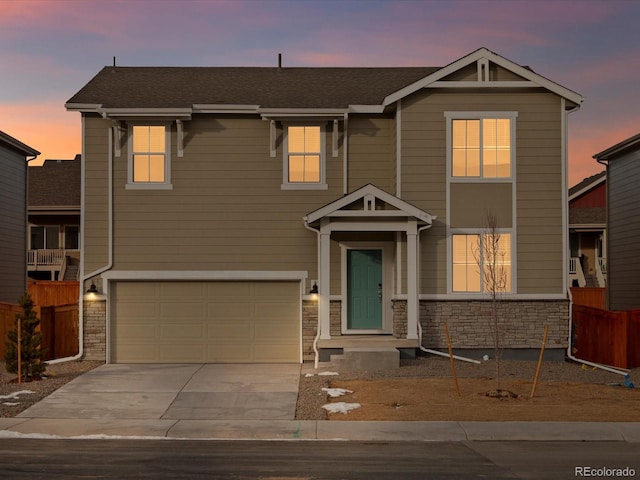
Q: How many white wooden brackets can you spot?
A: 4